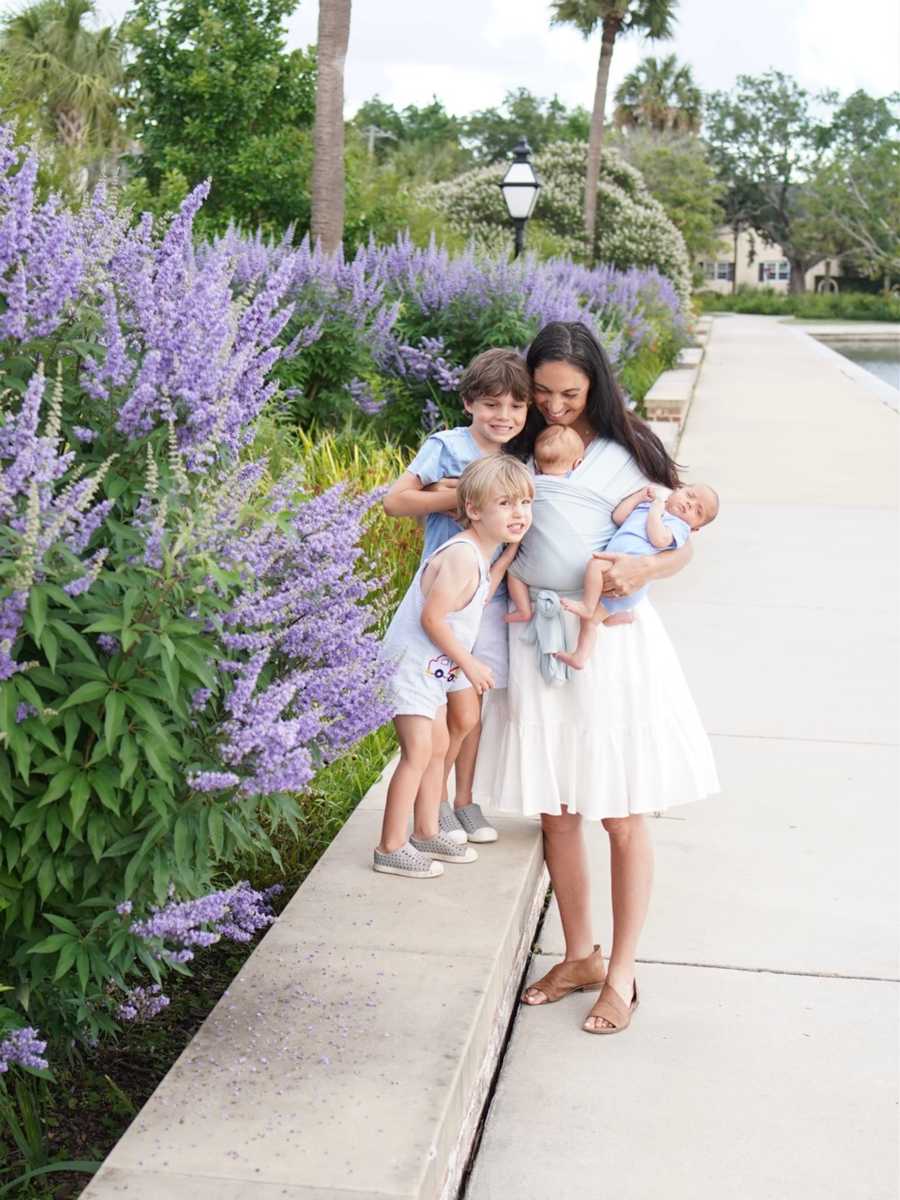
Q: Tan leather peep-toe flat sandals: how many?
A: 2